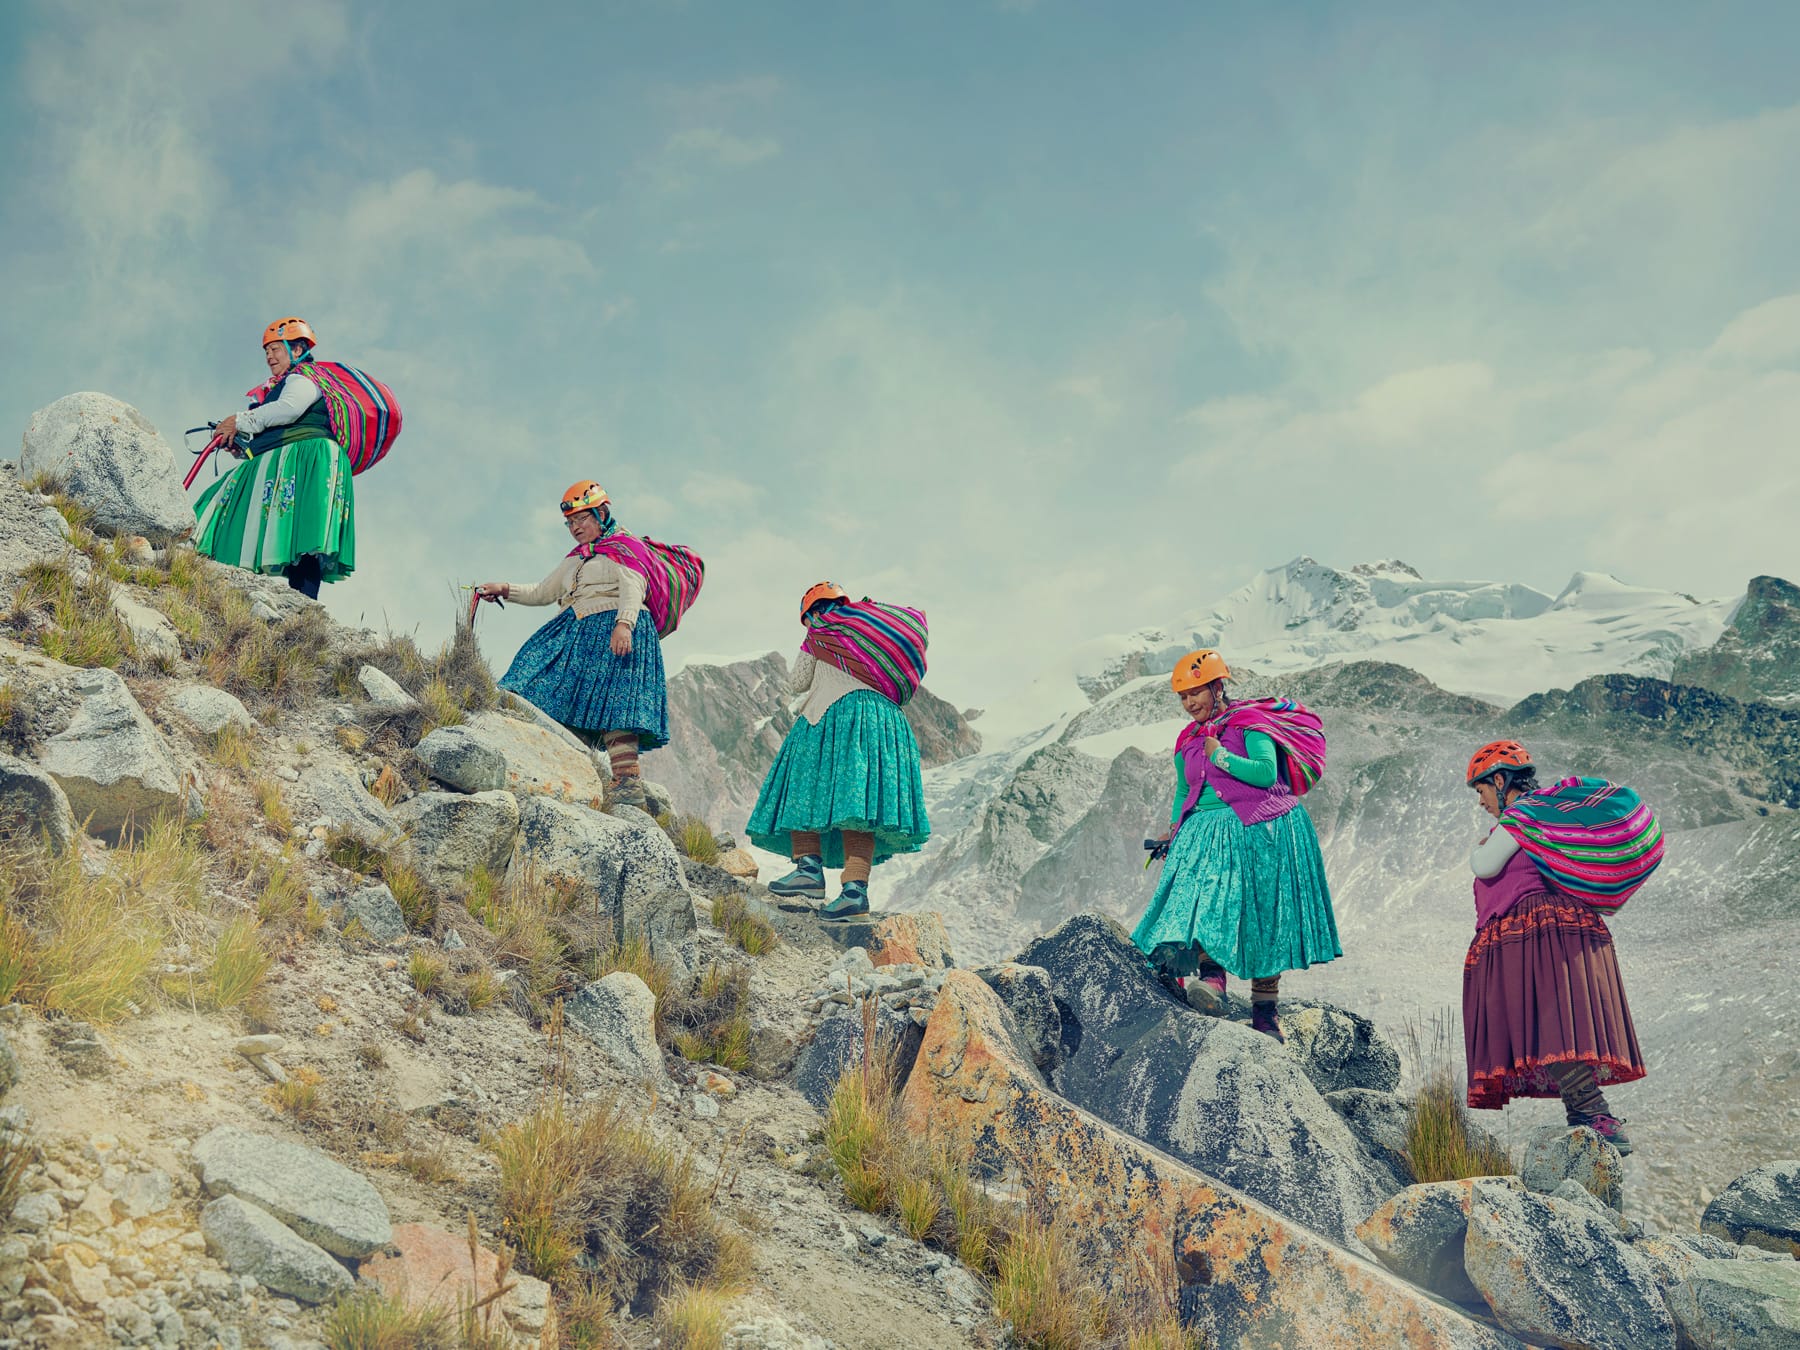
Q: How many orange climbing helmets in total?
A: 5